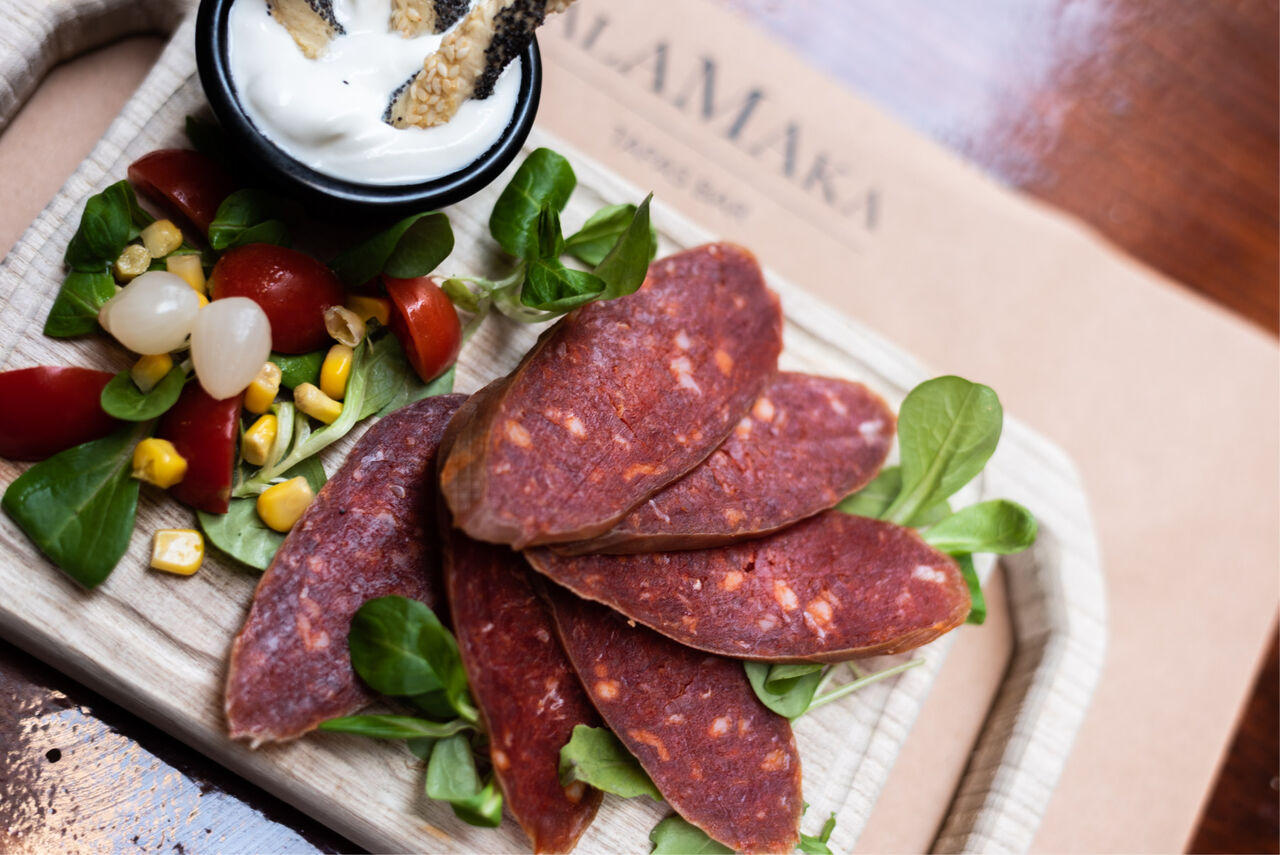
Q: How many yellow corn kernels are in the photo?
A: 14